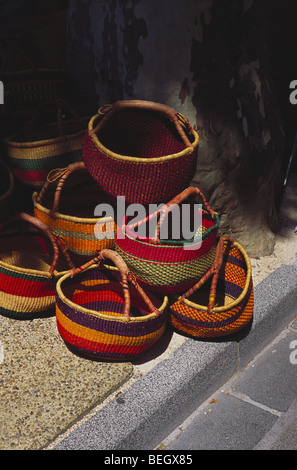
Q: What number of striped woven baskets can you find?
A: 6